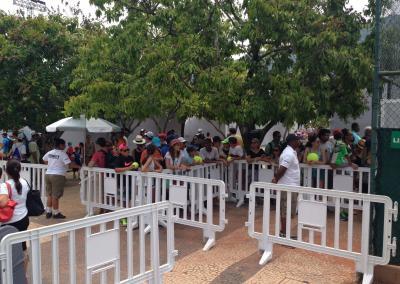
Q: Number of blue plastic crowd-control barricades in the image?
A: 0